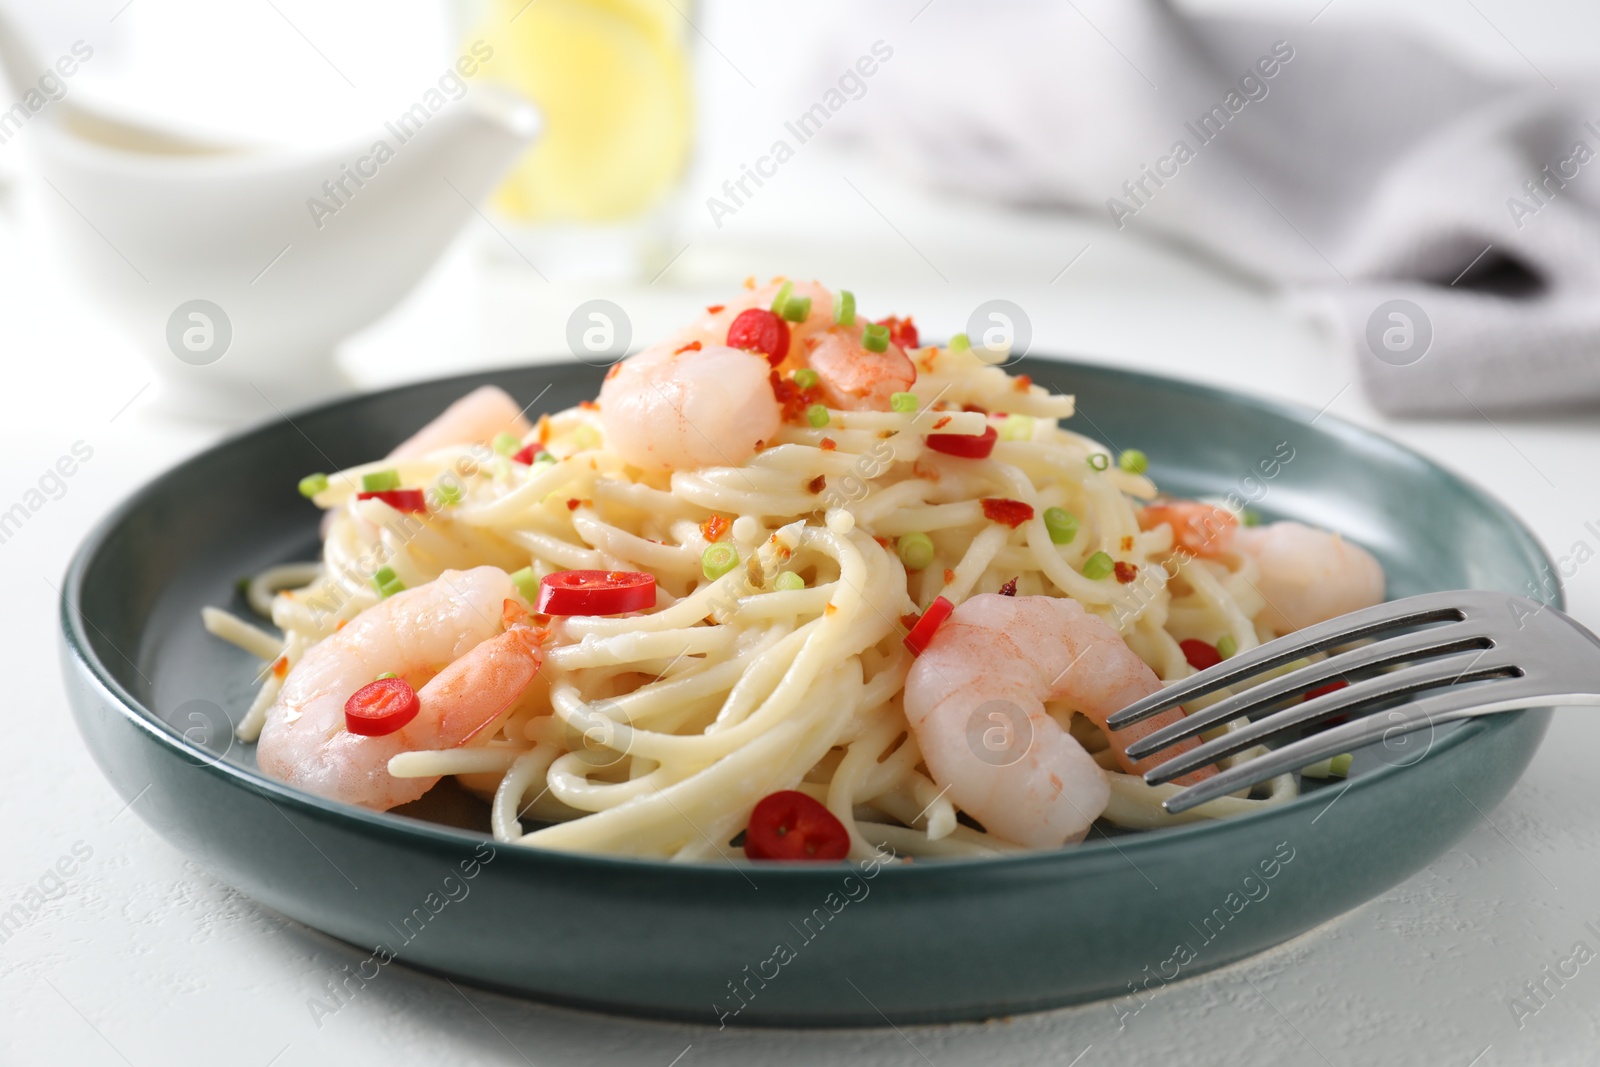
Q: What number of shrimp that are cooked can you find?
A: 5